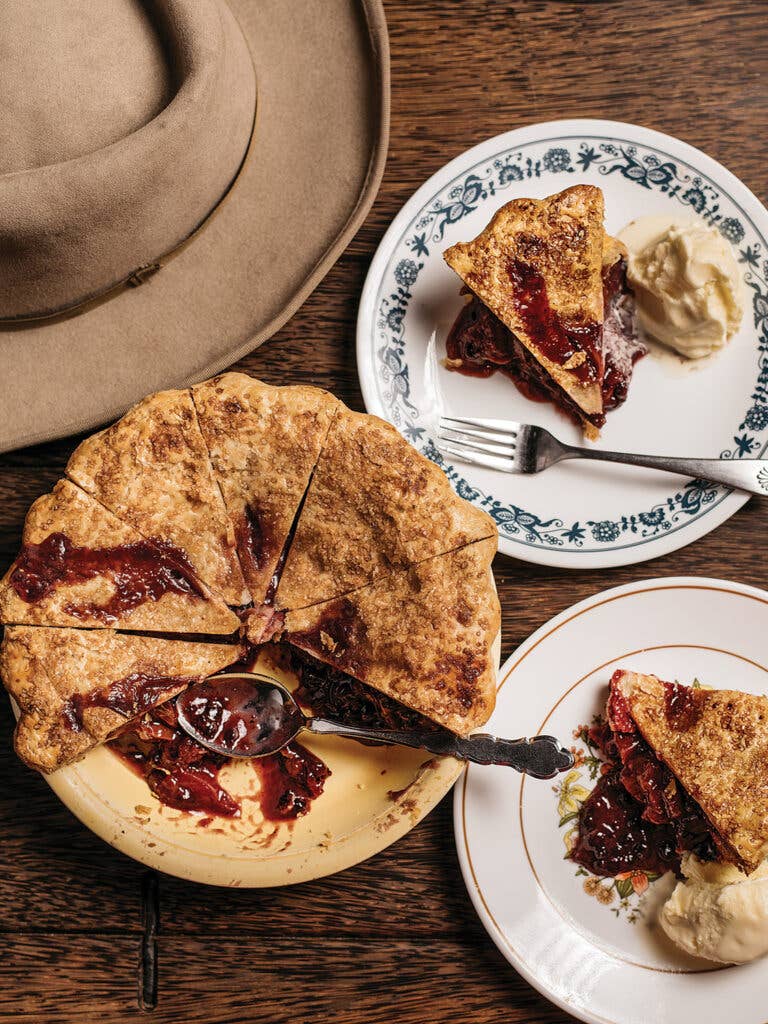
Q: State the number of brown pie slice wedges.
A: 8